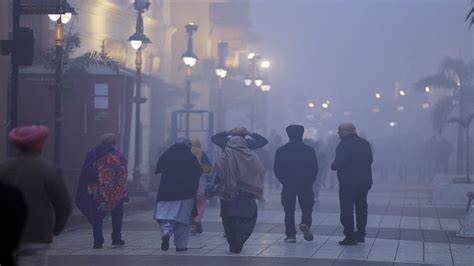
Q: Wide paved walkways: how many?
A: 1